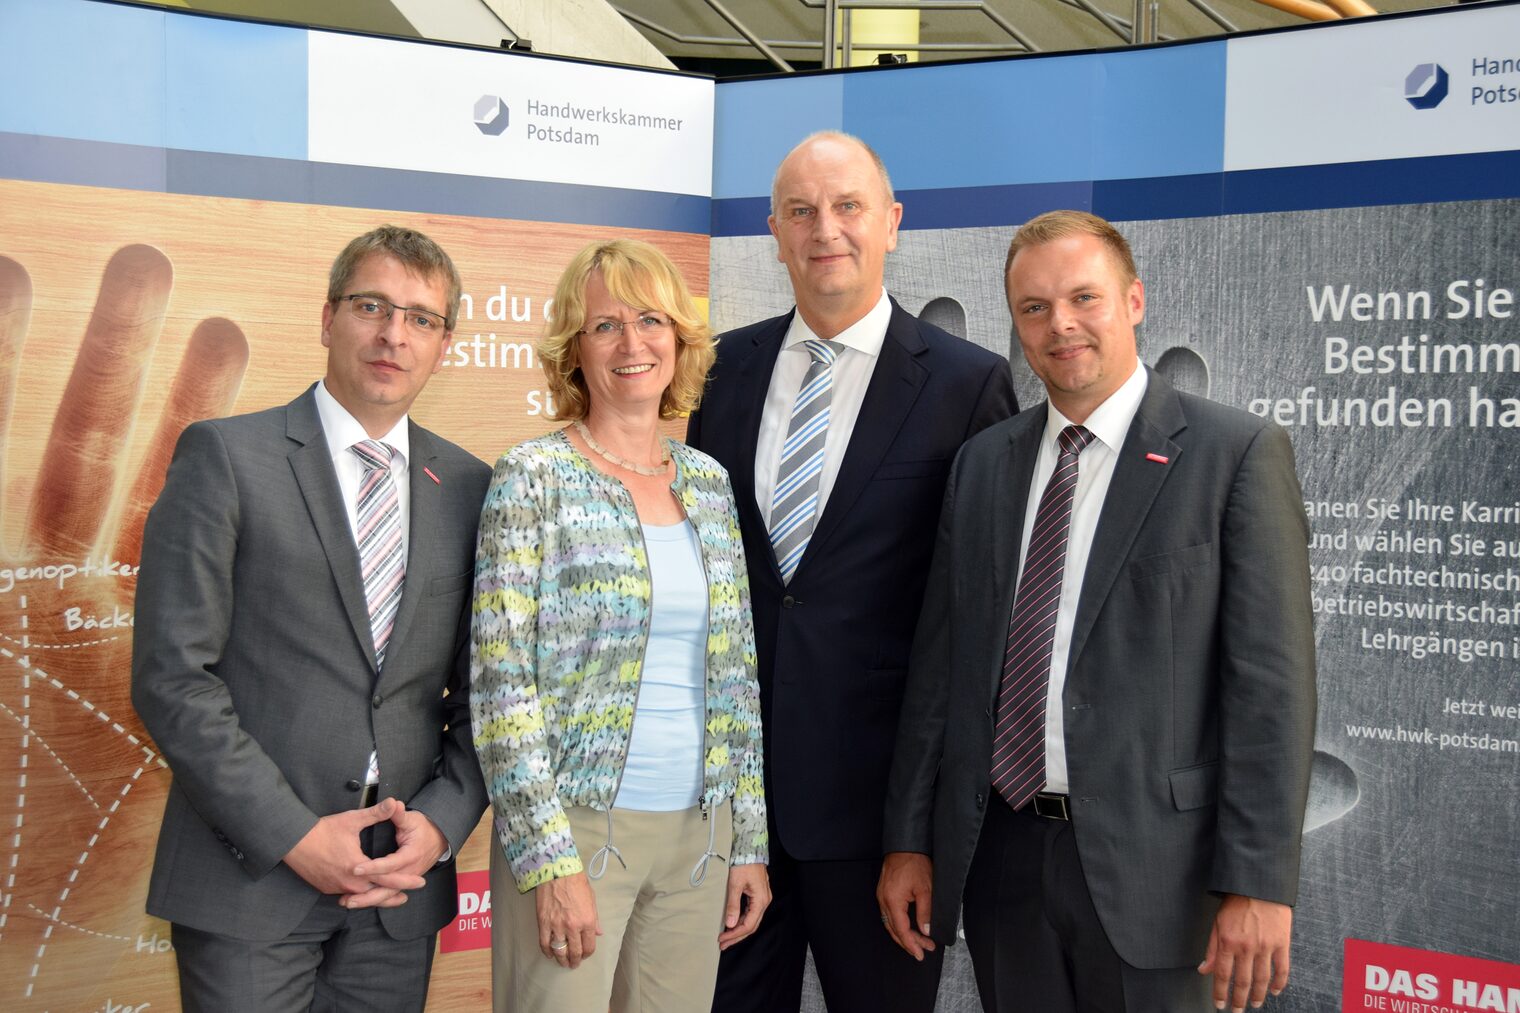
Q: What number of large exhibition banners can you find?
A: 2